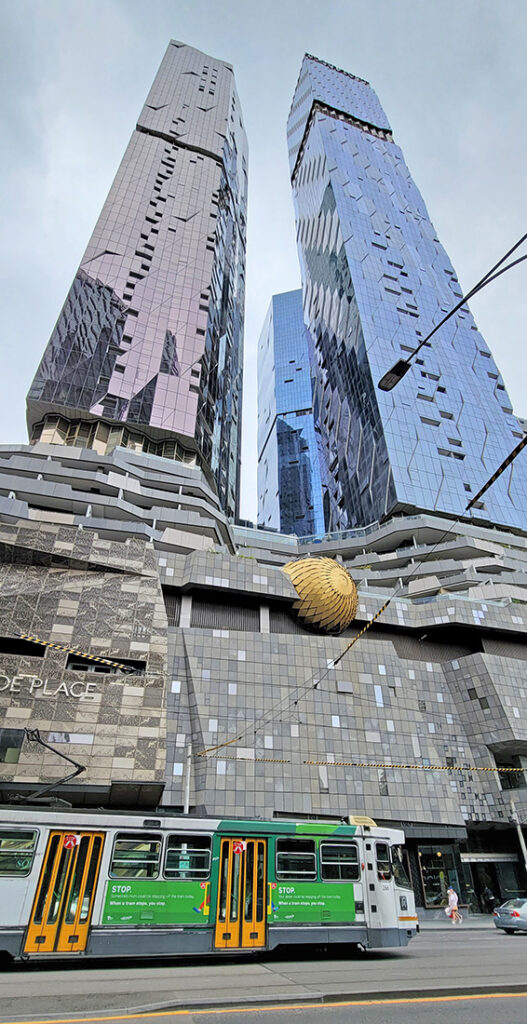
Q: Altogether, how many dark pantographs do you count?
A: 1